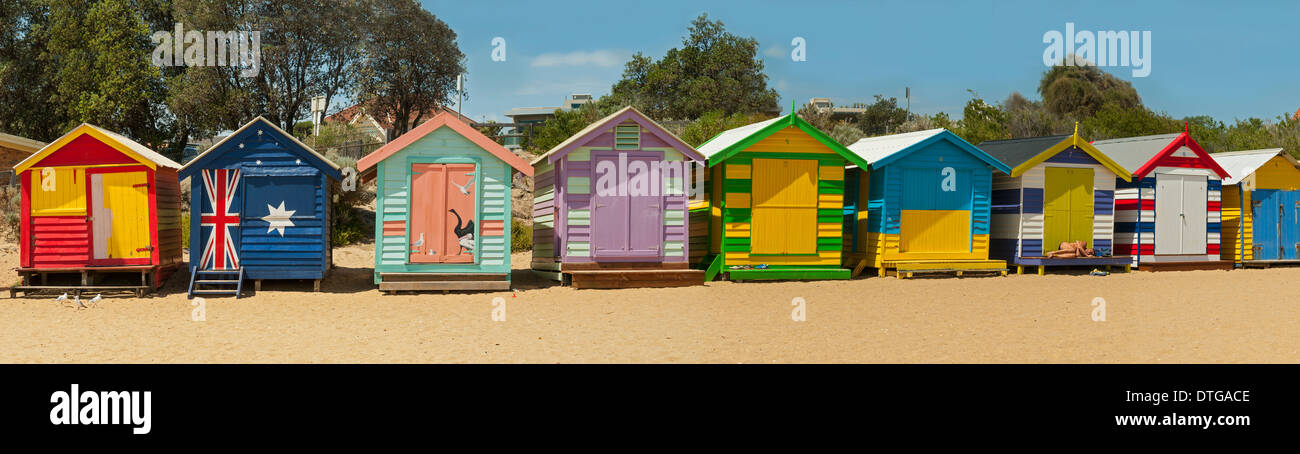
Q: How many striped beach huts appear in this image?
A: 4